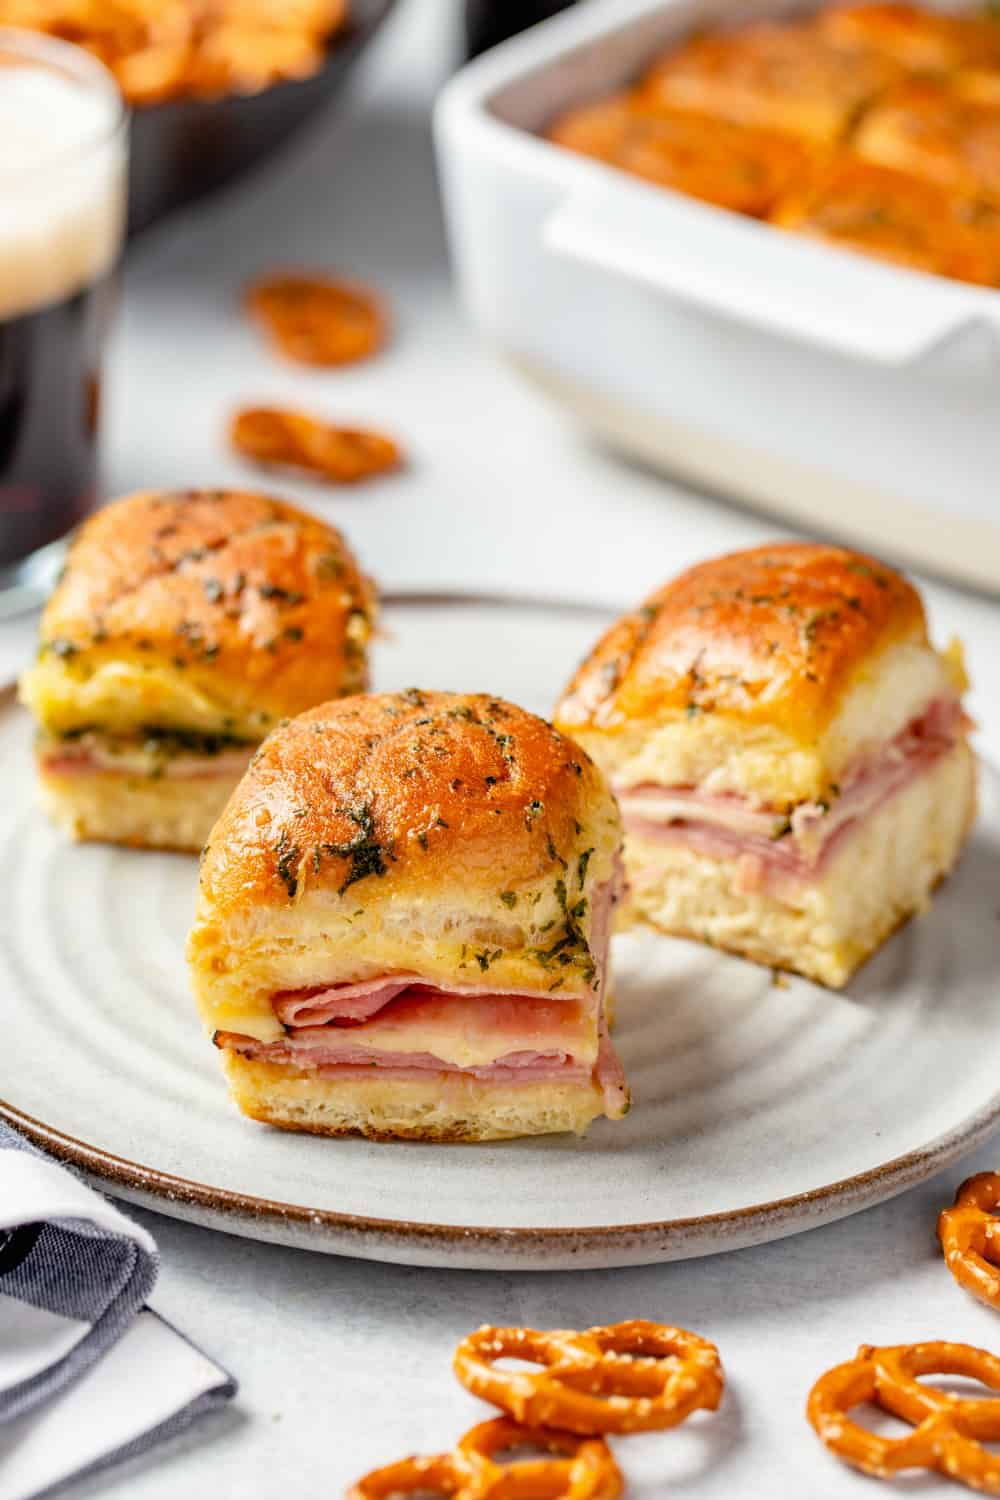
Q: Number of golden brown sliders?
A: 3